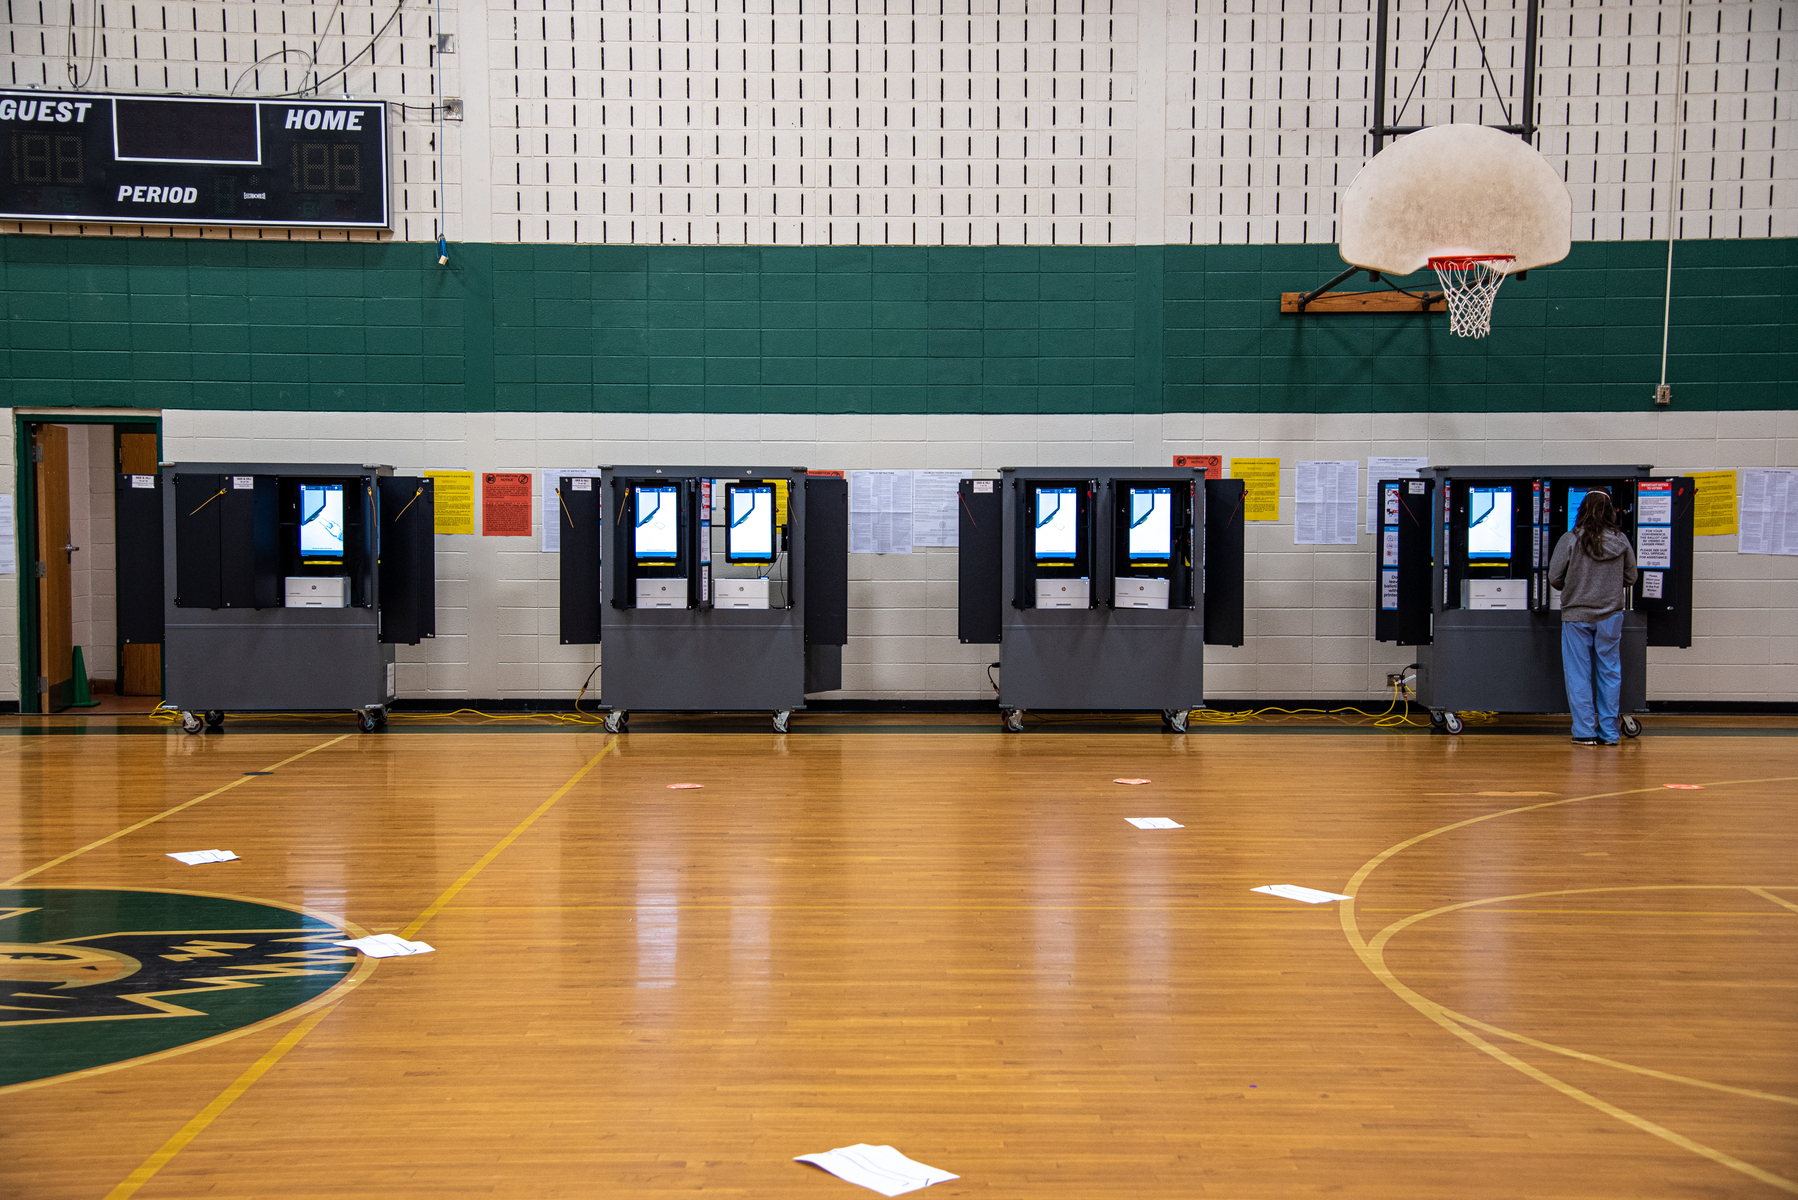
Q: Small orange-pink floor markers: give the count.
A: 3